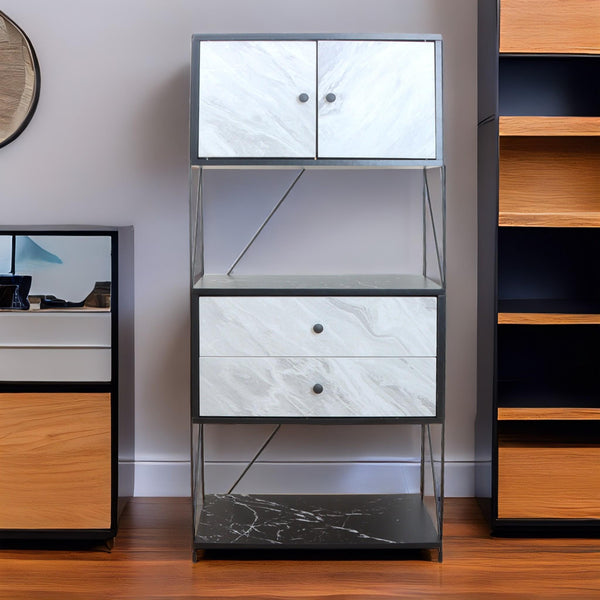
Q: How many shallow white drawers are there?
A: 2